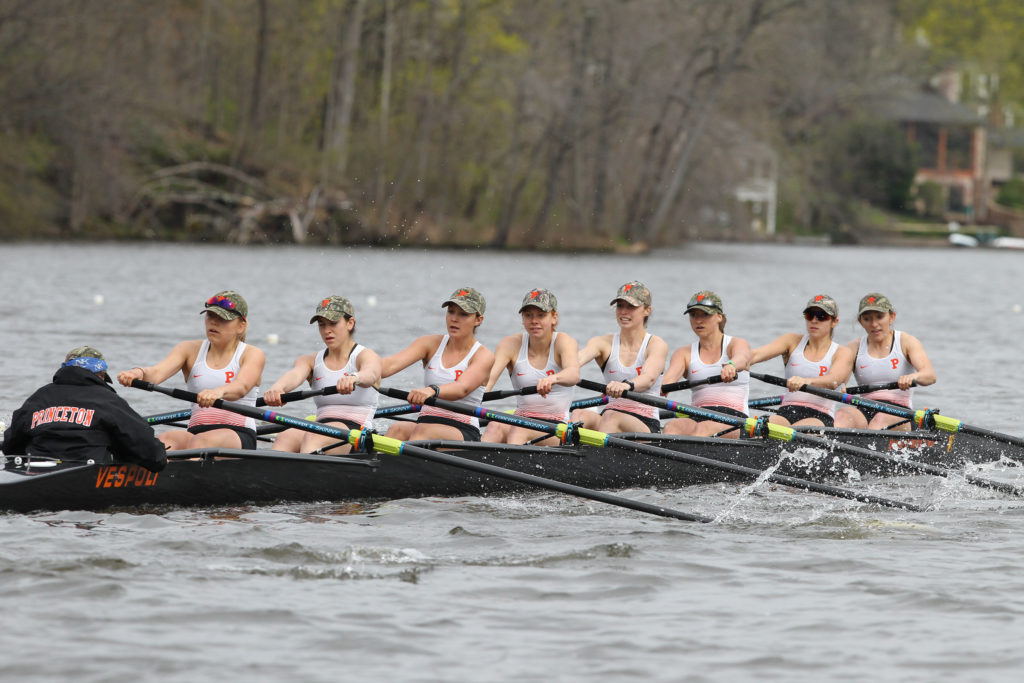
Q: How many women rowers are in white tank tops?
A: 8